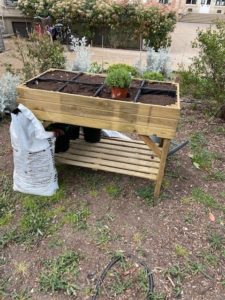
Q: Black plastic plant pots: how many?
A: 3